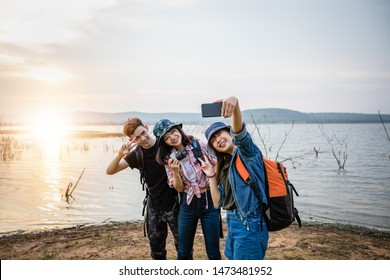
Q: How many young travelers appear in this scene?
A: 3